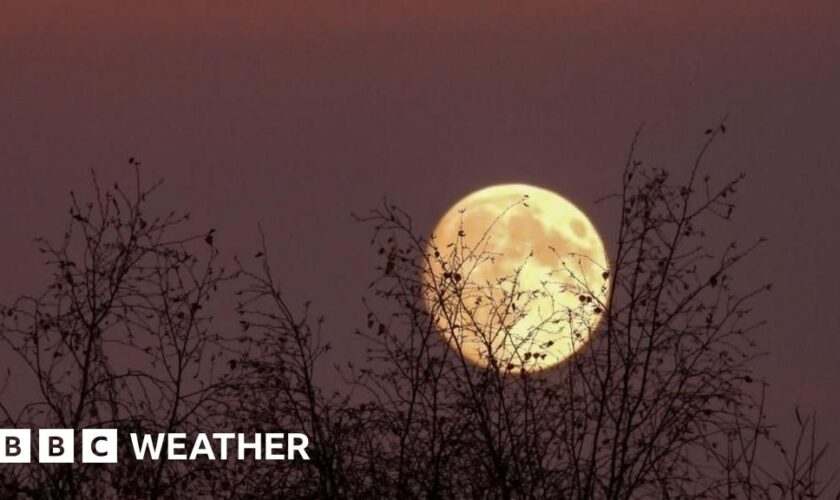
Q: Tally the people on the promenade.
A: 0